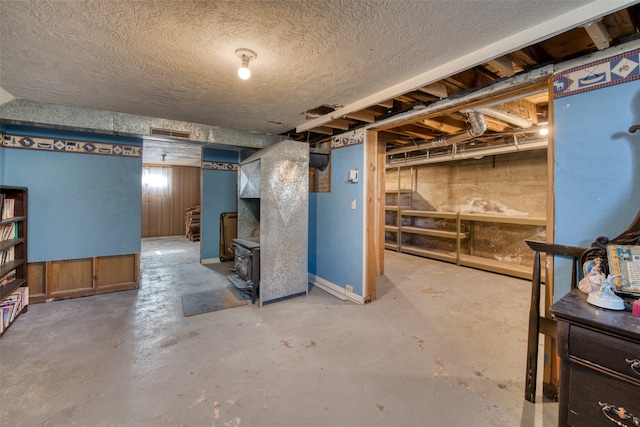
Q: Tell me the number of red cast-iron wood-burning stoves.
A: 0